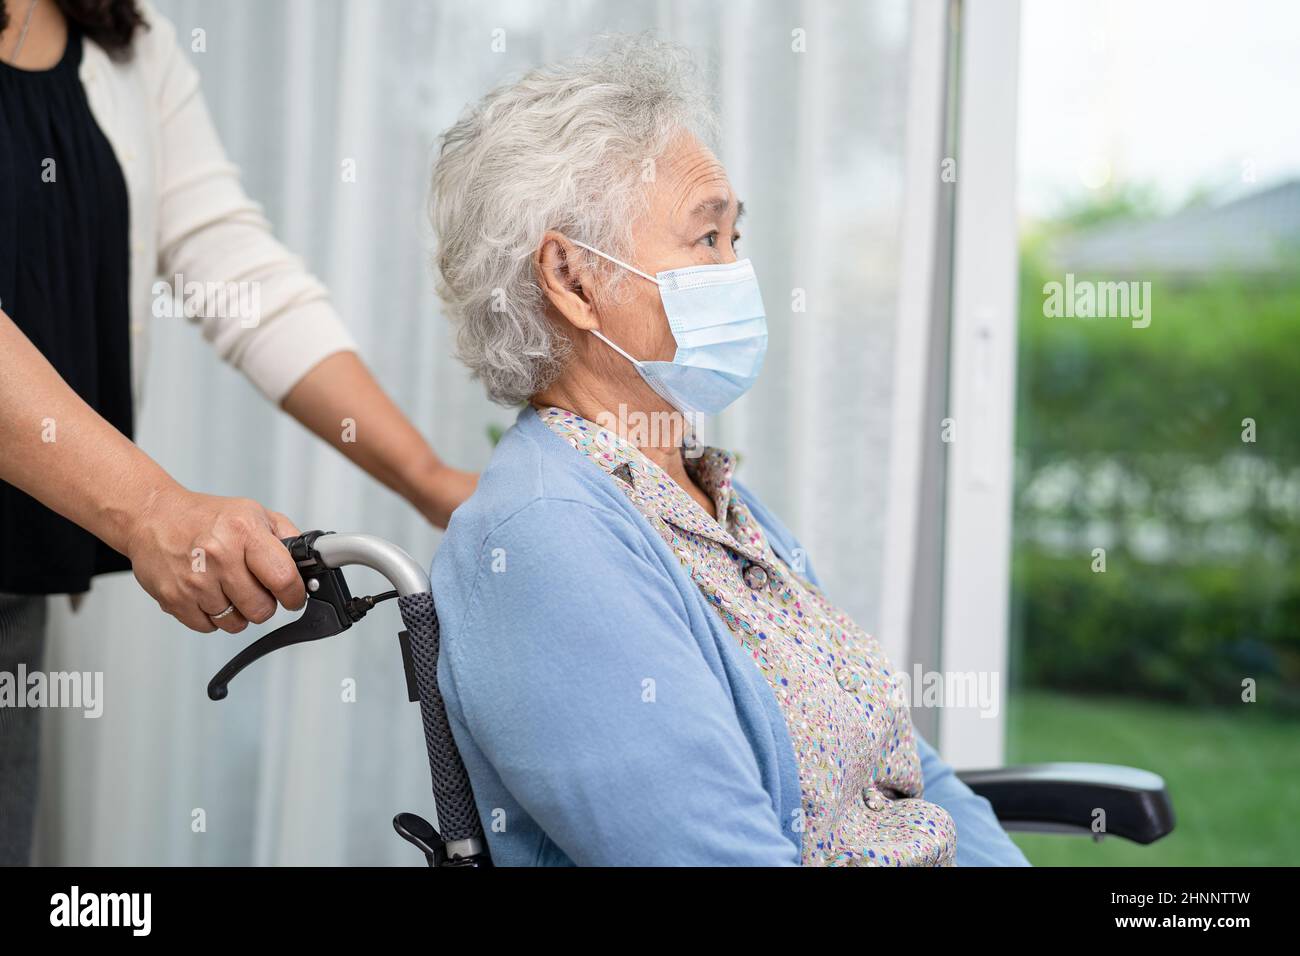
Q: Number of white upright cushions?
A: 0